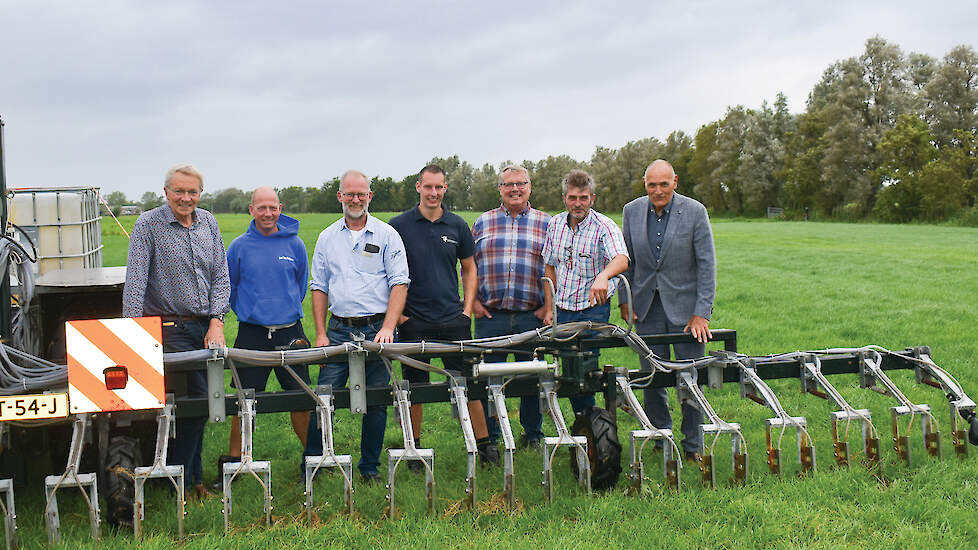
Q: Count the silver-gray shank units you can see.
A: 15